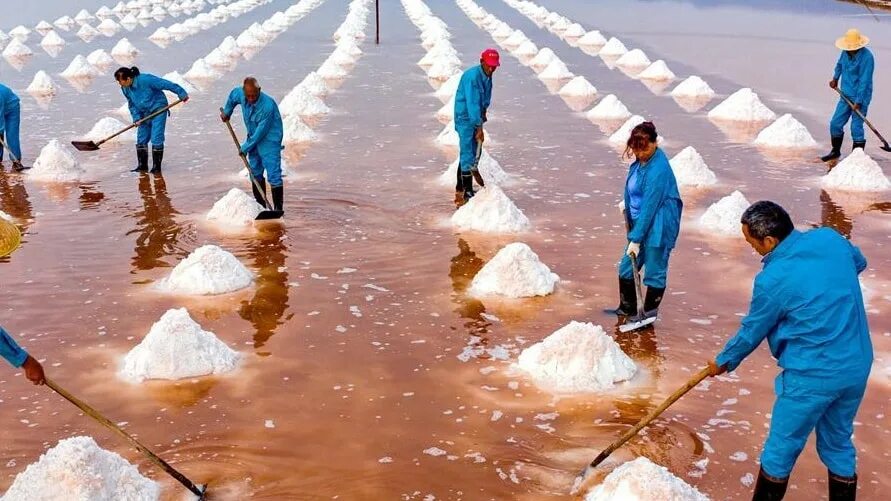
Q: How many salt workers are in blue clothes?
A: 8